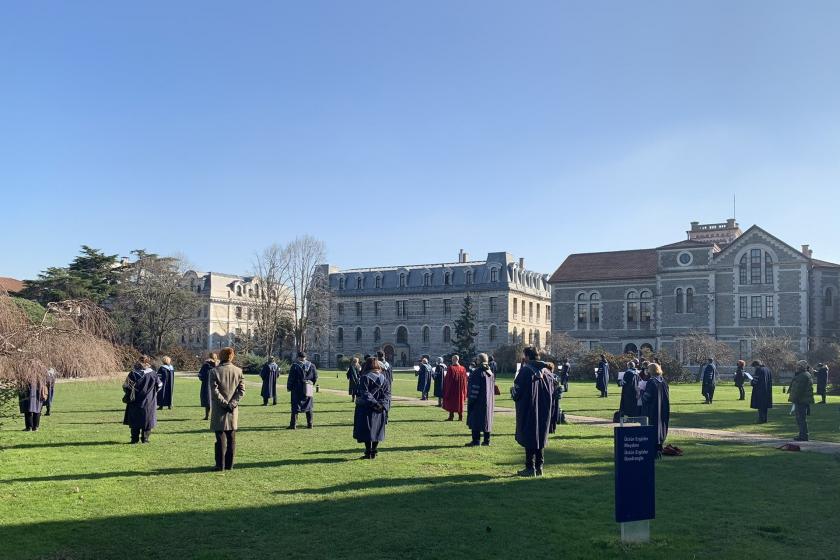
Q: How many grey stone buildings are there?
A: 3